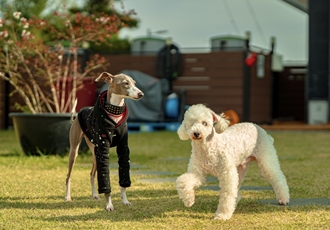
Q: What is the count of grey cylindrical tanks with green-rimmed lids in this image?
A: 2